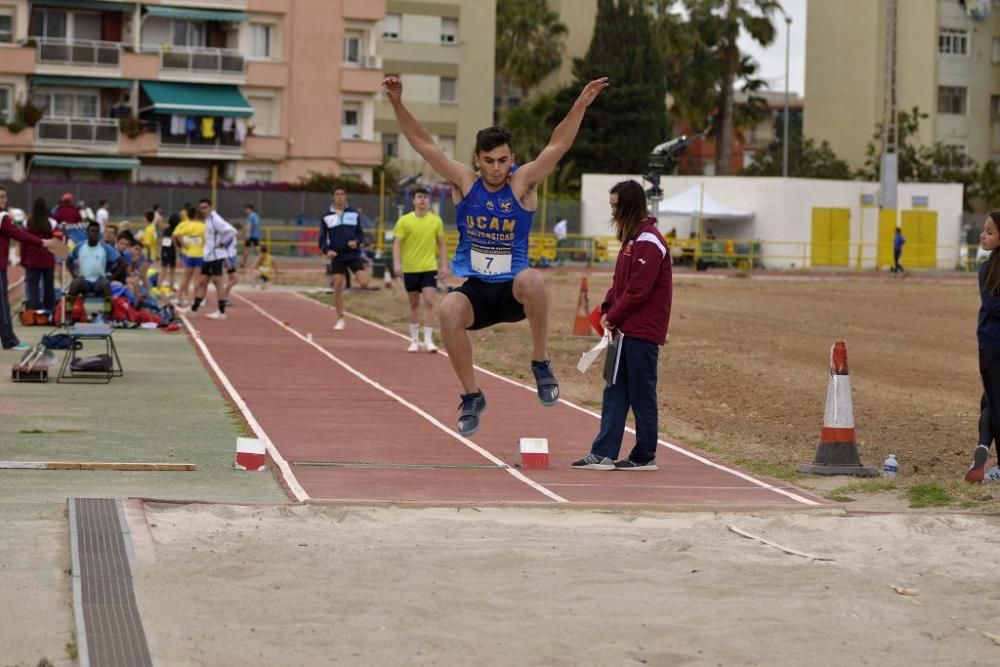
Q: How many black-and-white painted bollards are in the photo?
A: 0